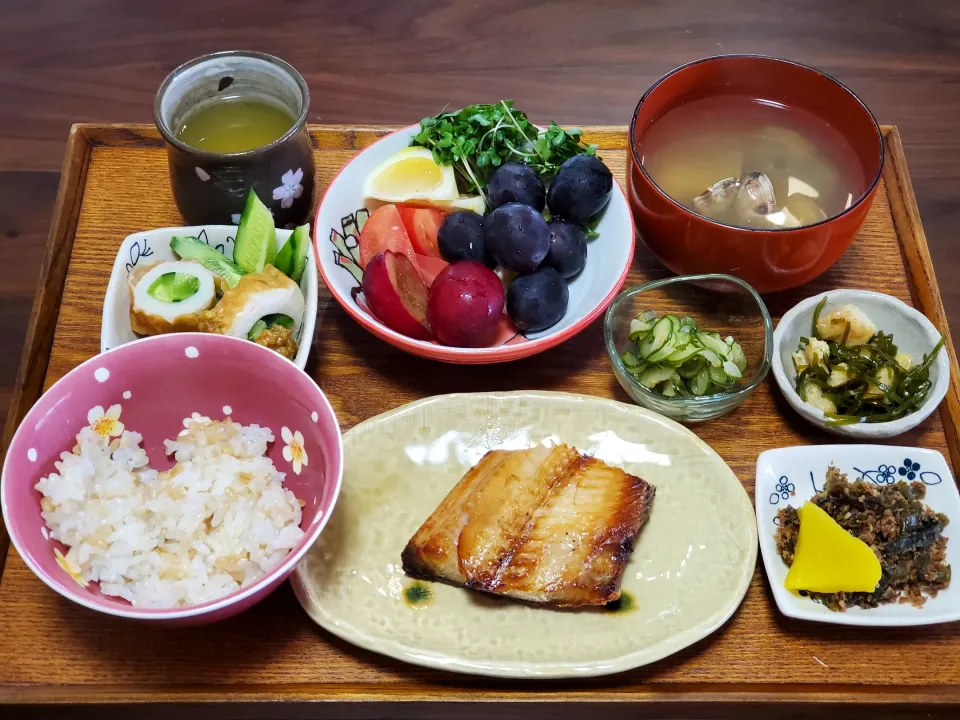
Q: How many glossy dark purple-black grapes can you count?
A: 6